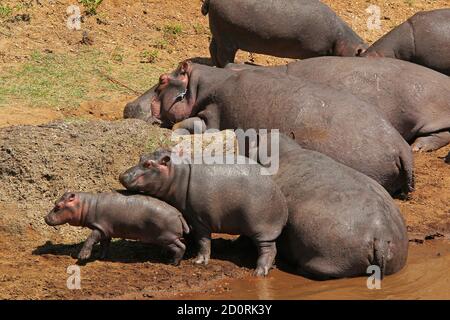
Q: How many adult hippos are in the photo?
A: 5